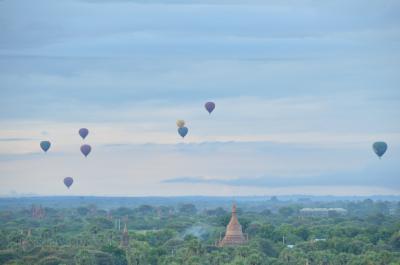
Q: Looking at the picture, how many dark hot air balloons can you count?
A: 7